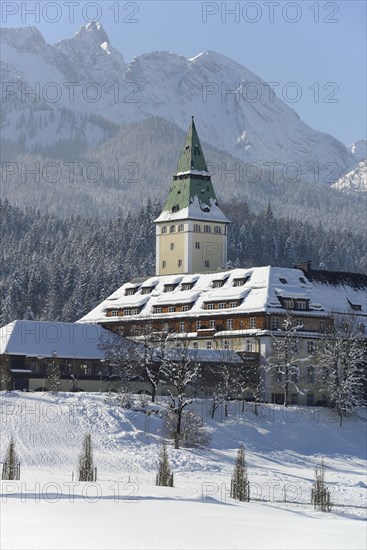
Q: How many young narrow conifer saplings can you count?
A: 5